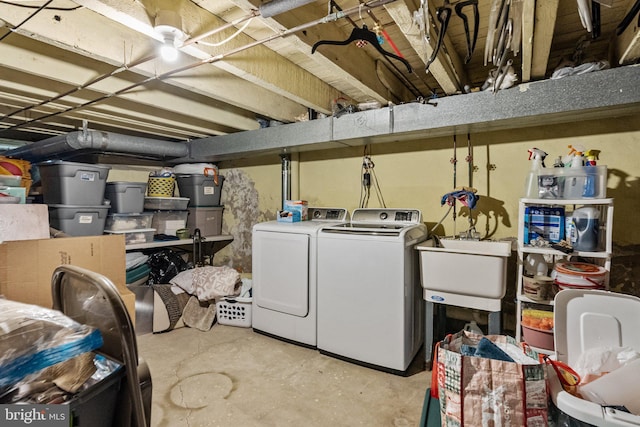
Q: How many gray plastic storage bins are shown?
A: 5